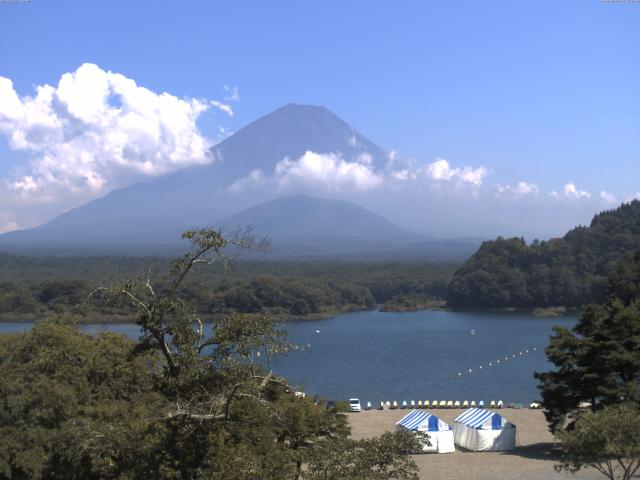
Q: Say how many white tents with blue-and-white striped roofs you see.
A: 2